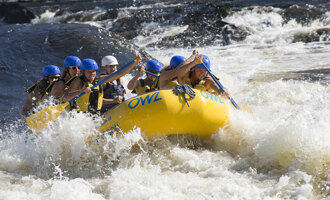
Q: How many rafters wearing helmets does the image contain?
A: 7